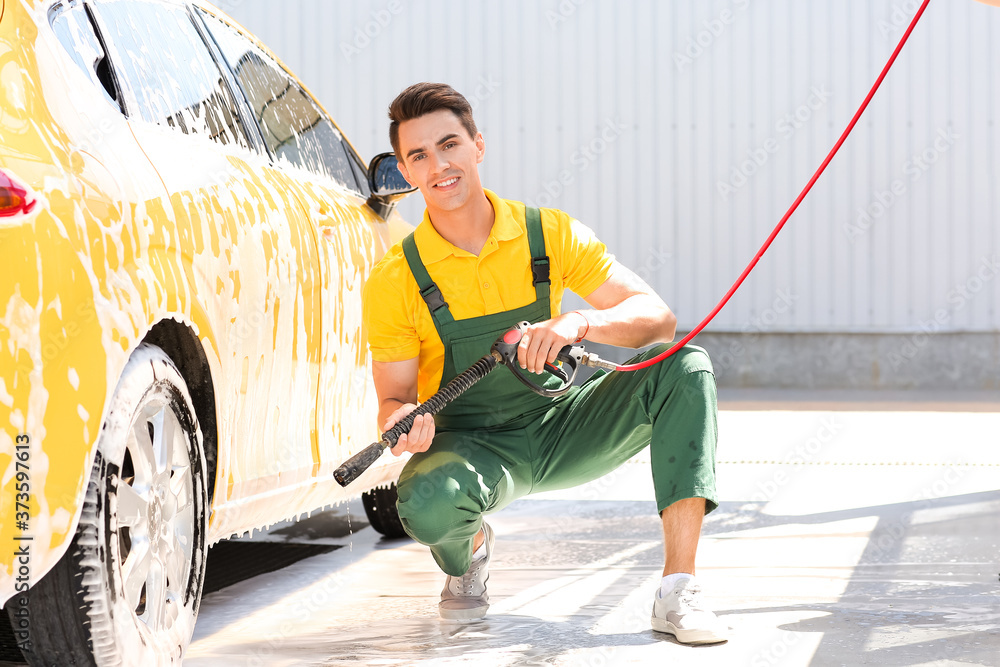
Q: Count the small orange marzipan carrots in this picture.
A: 0